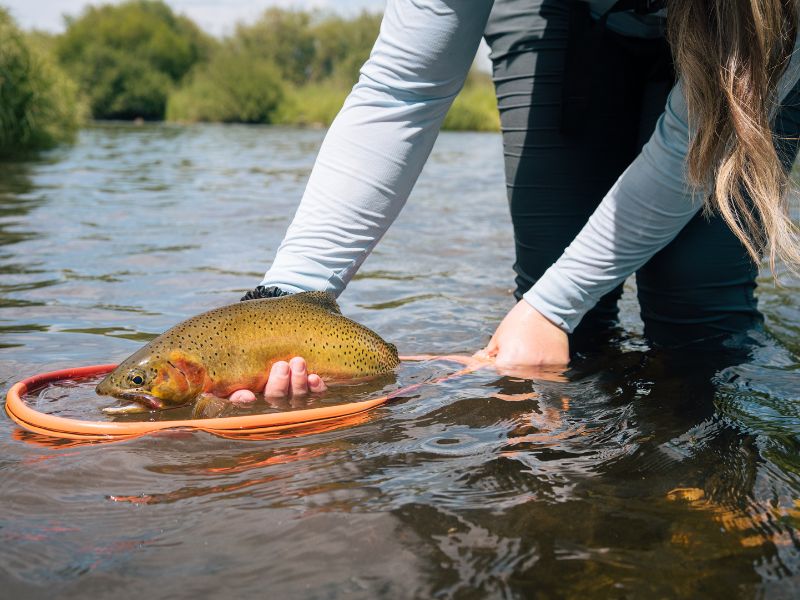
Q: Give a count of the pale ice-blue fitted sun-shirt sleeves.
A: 2